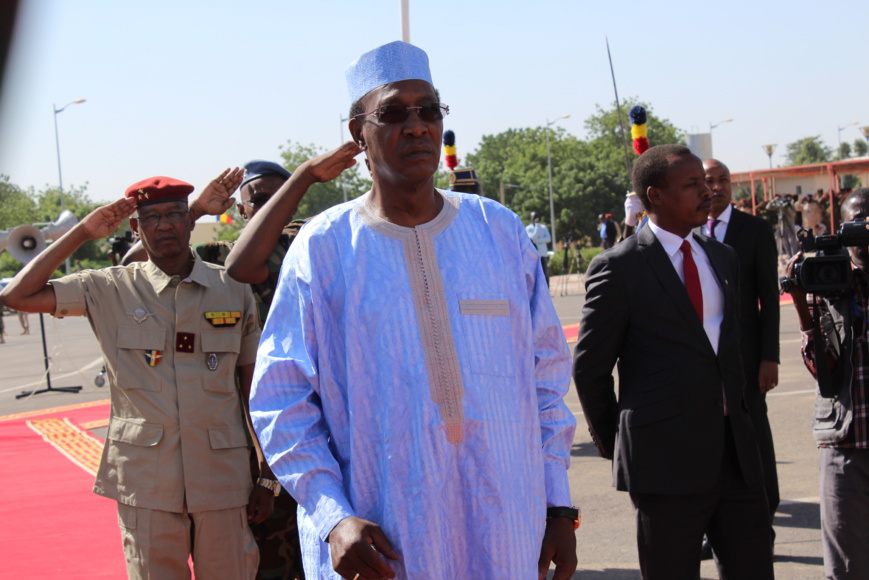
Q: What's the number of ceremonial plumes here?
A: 2